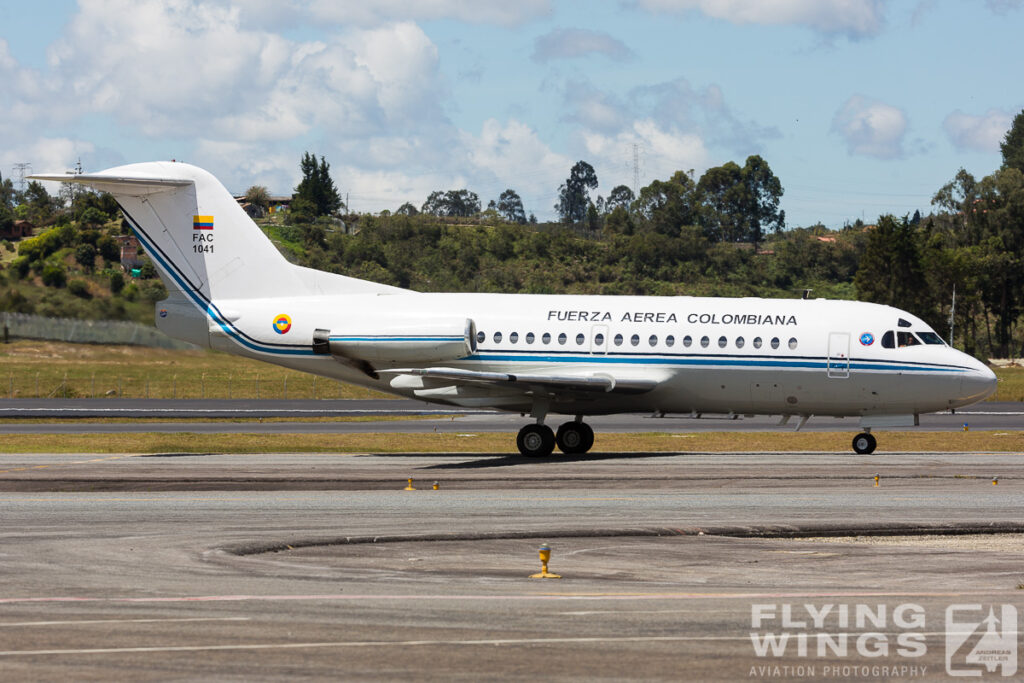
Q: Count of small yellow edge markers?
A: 5